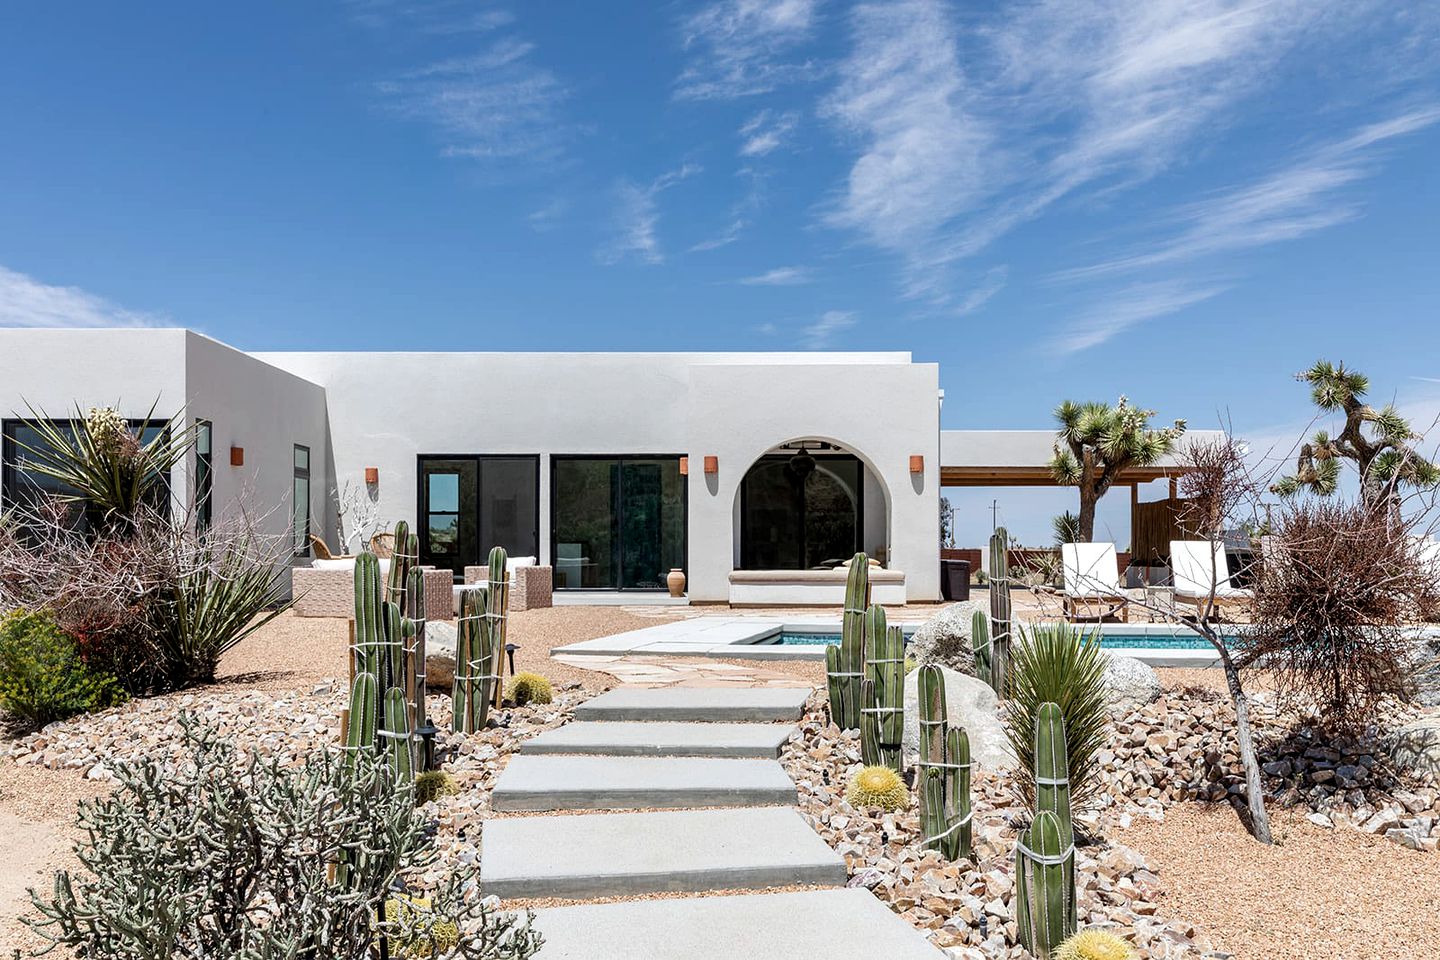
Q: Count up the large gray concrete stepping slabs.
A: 5